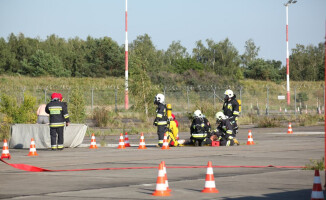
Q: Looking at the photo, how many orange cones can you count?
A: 13